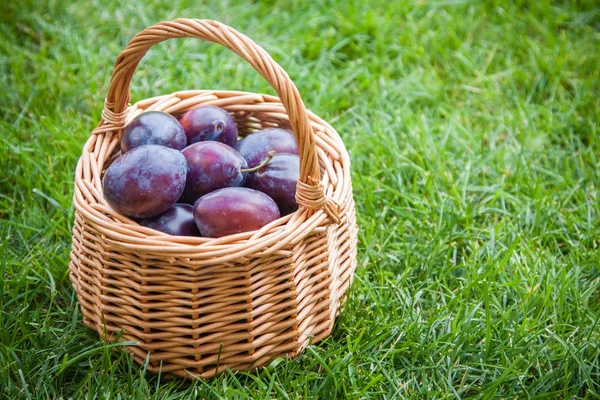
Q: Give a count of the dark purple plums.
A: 8